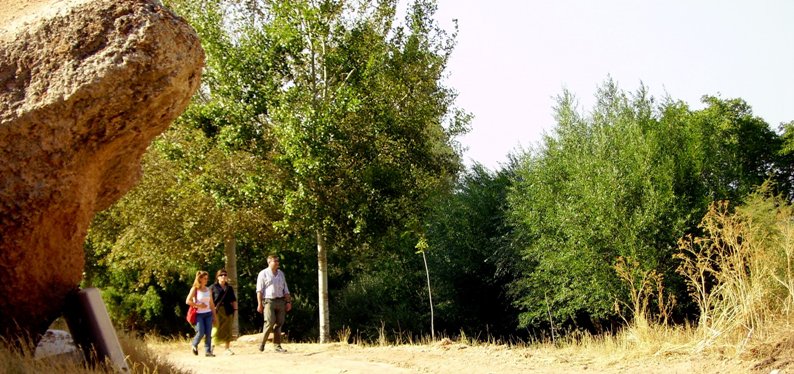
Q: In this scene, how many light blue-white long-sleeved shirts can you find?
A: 1